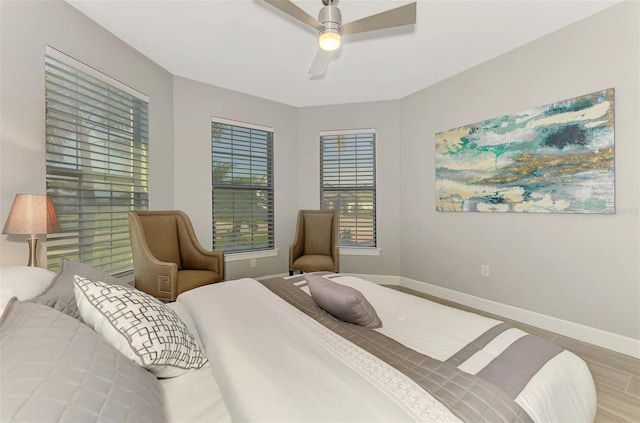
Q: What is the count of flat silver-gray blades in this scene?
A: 3